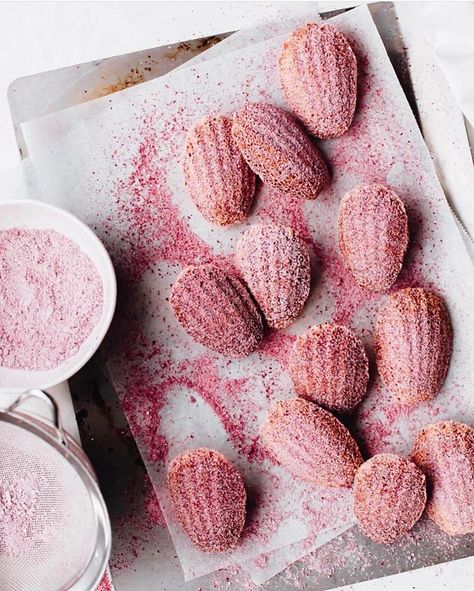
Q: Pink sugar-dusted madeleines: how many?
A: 12